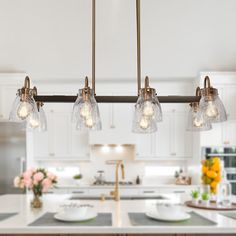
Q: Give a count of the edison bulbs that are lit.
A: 8